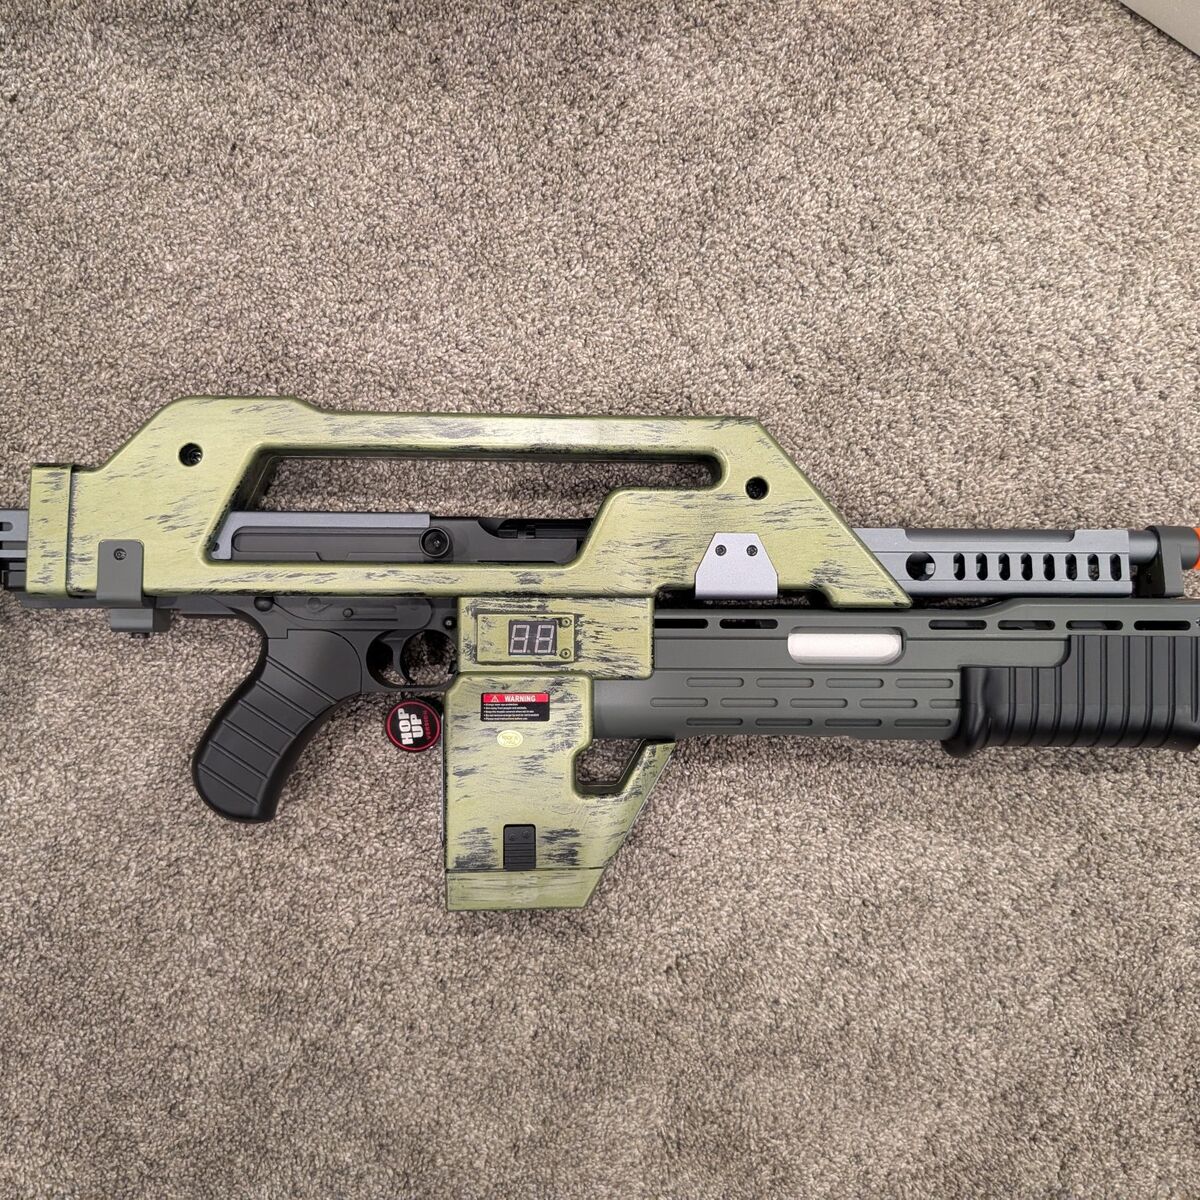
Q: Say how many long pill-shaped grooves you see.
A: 13